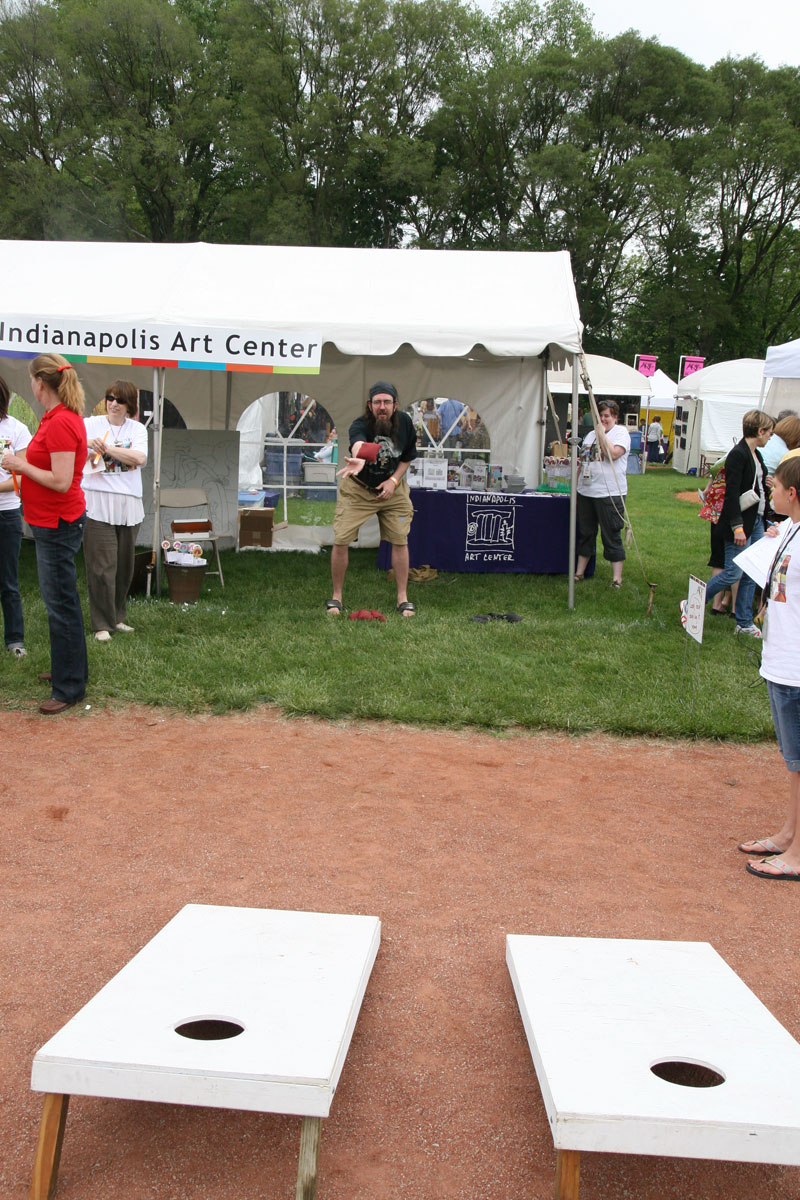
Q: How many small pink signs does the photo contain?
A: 2